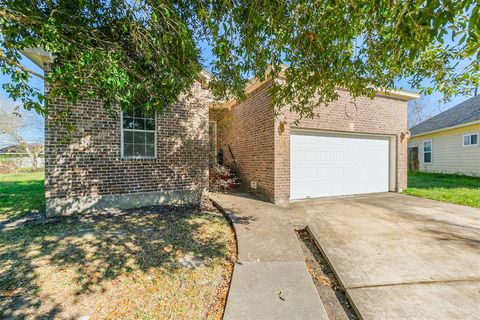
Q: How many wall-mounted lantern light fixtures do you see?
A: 2